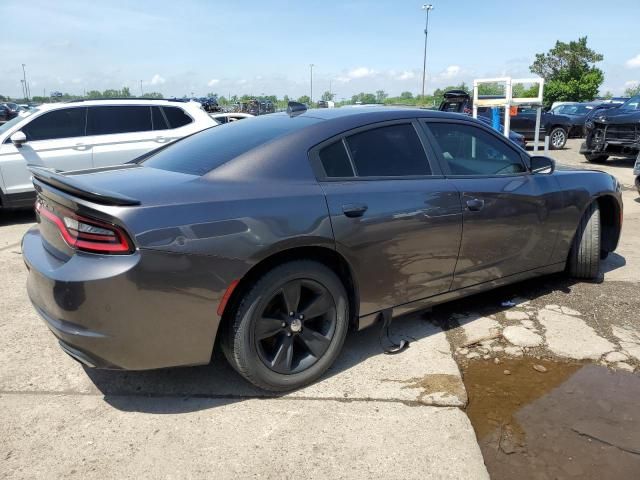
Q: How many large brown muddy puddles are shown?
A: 1